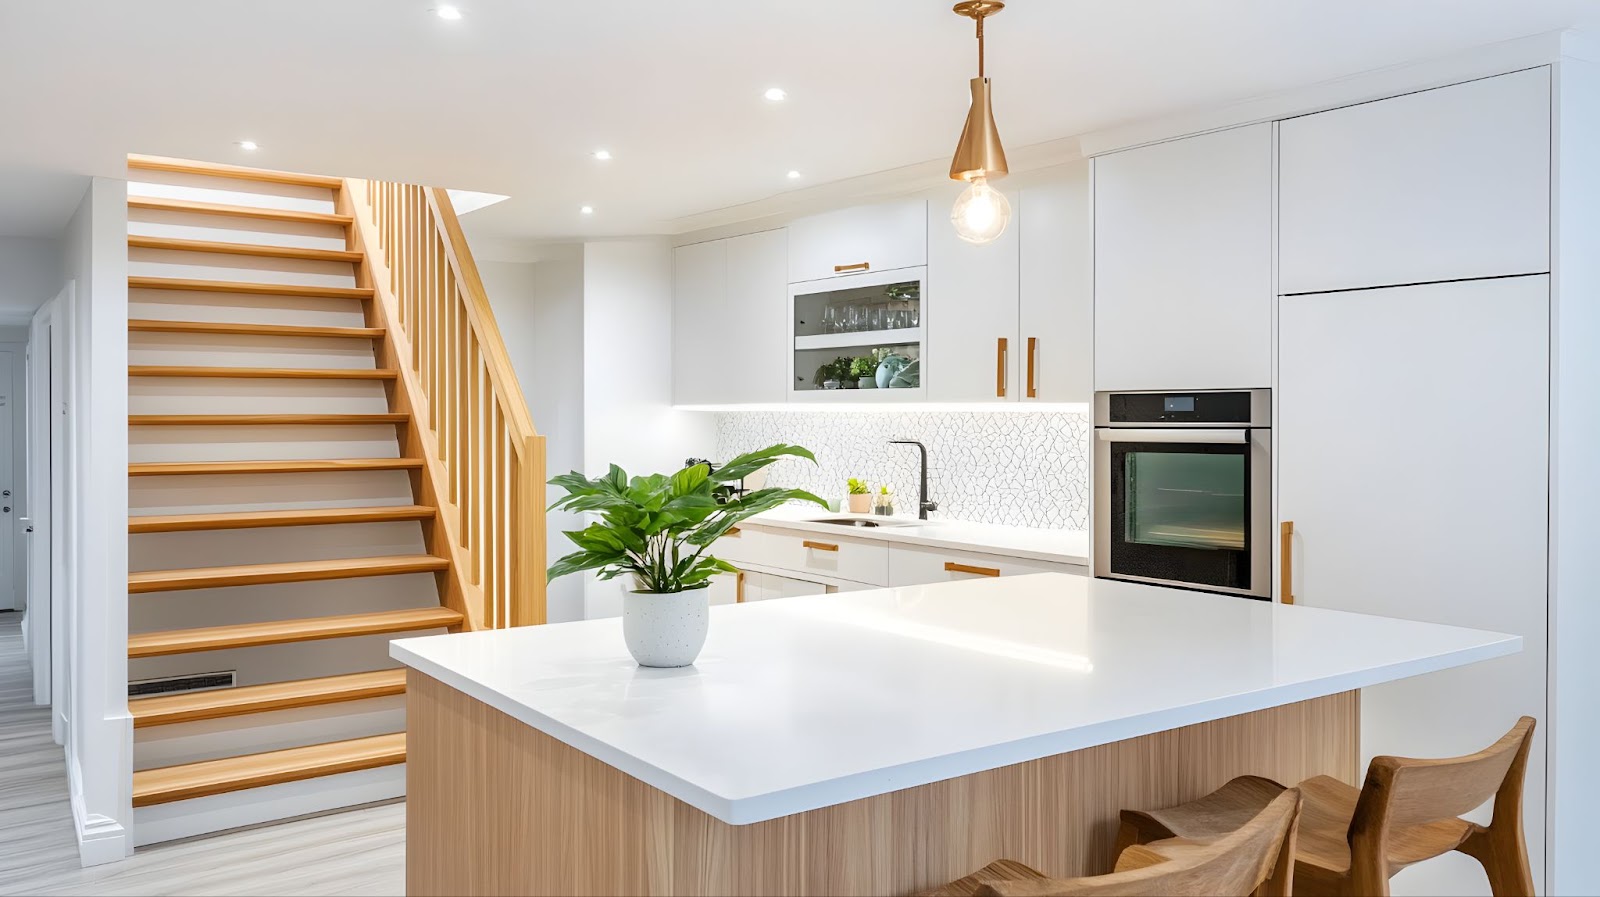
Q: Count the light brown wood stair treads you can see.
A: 13